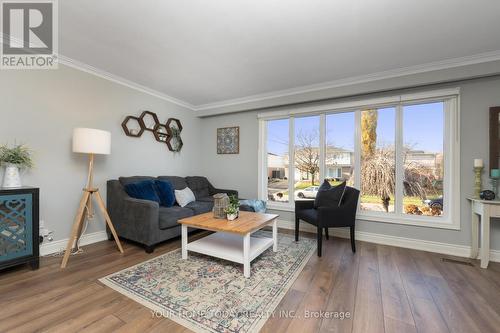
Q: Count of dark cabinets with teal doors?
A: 1